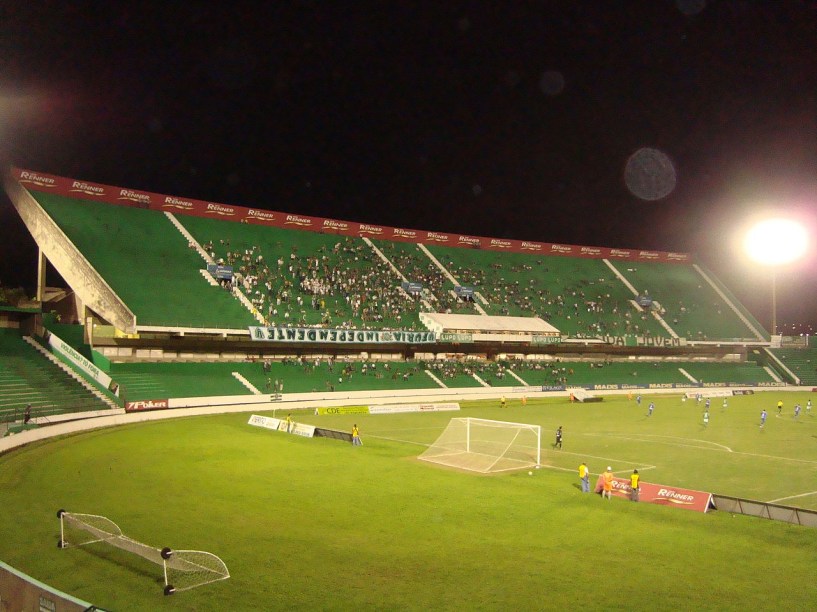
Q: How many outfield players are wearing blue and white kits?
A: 6